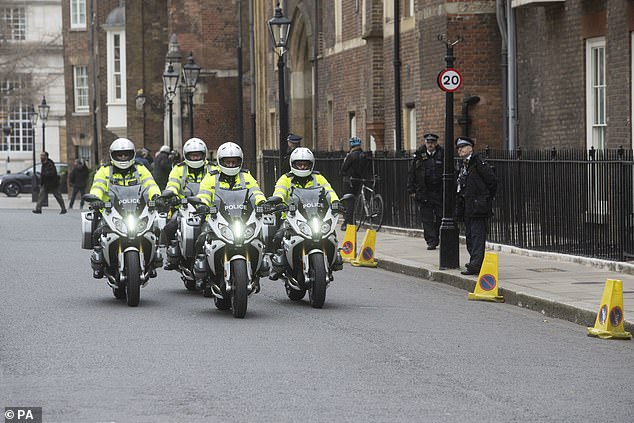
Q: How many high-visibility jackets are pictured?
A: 4